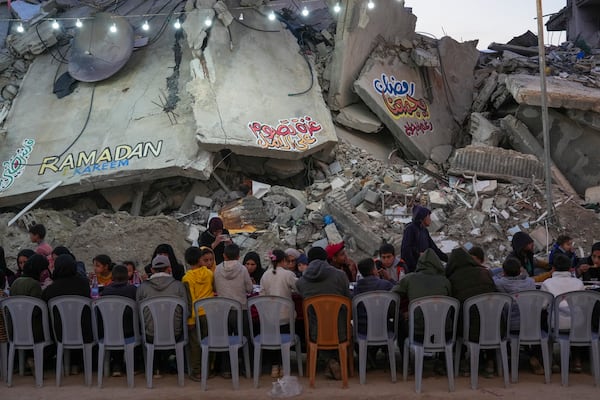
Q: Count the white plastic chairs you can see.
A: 11